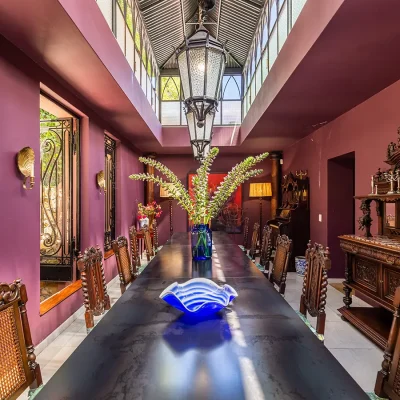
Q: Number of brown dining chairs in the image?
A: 12